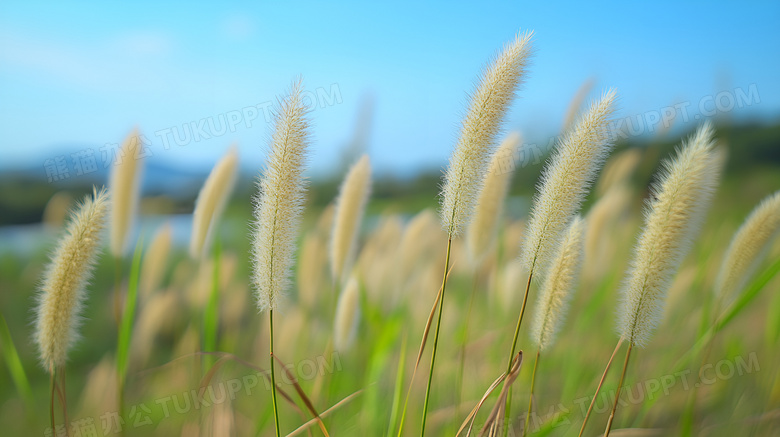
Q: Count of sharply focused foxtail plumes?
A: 6